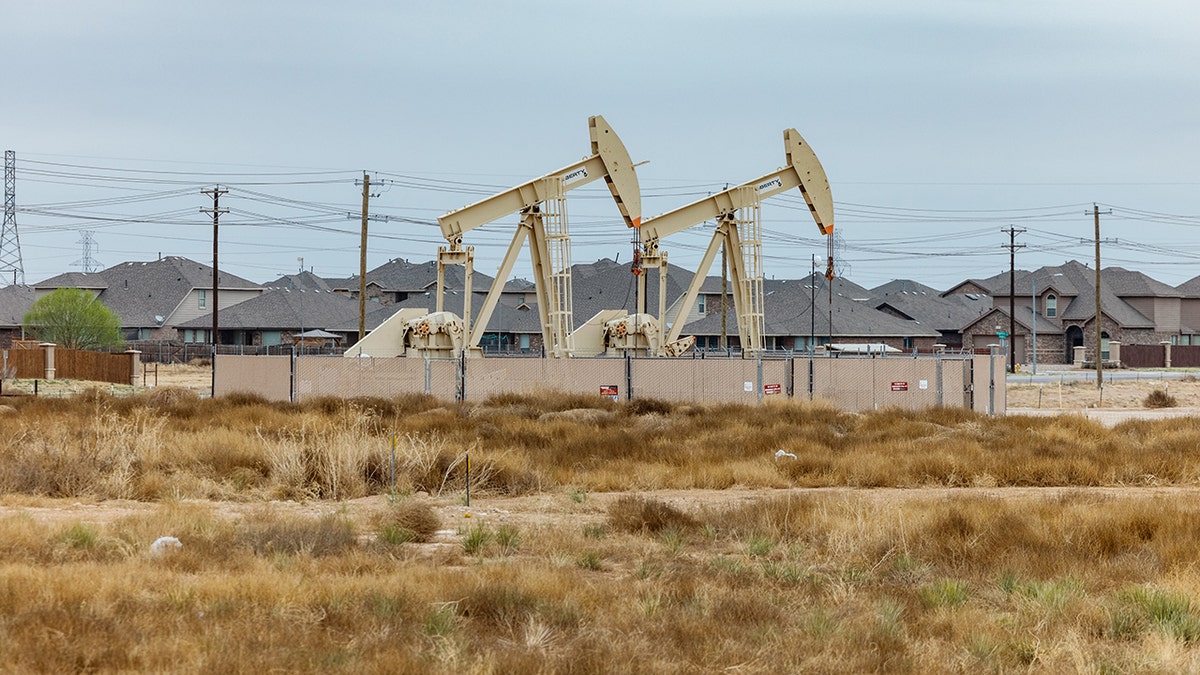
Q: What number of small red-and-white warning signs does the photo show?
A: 3